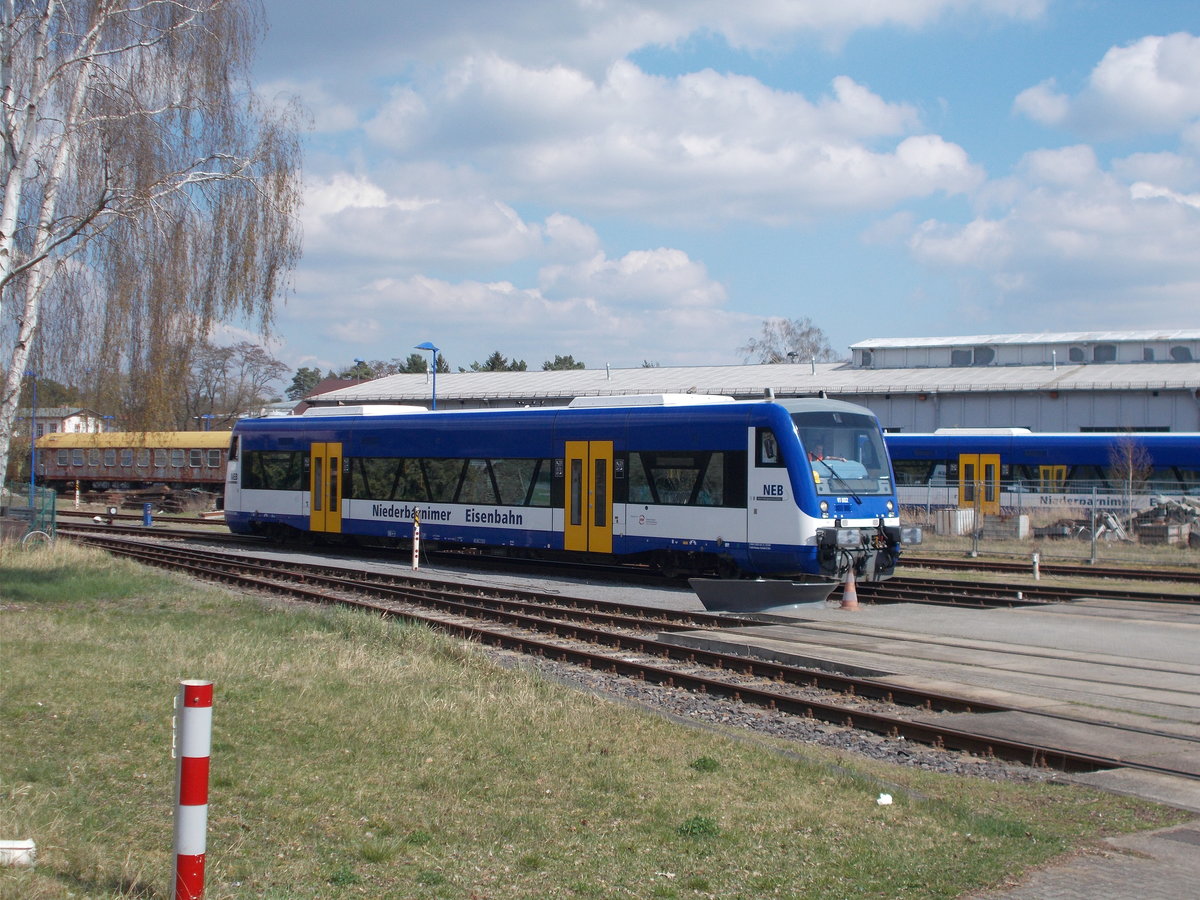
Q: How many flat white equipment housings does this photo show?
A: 3